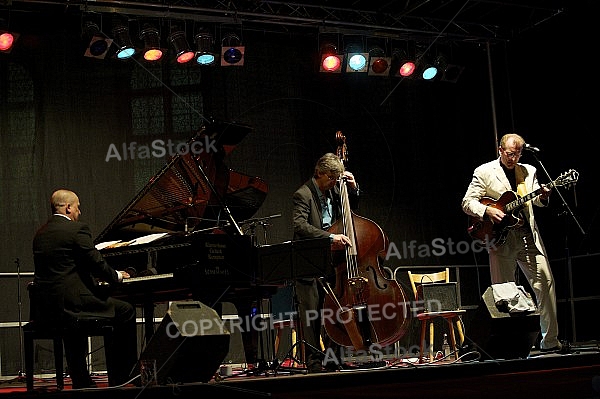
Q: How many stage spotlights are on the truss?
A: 13